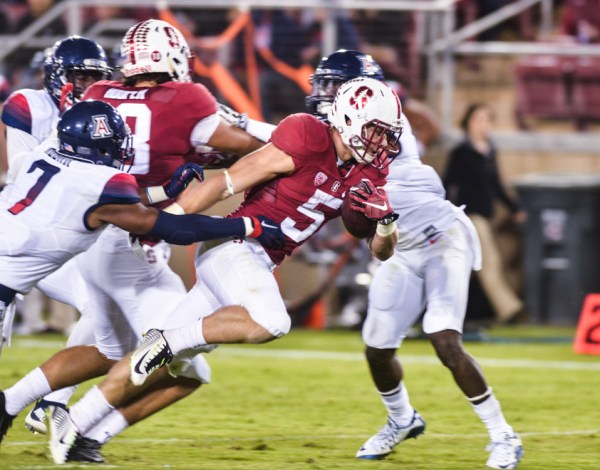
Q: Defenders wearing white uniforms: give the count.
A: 3